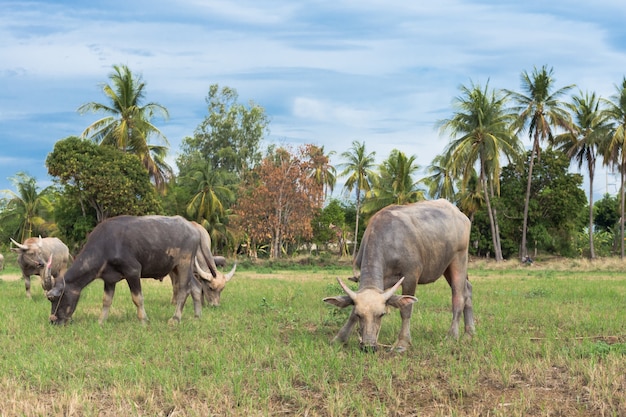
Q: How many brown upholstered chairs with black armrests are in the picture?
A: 0